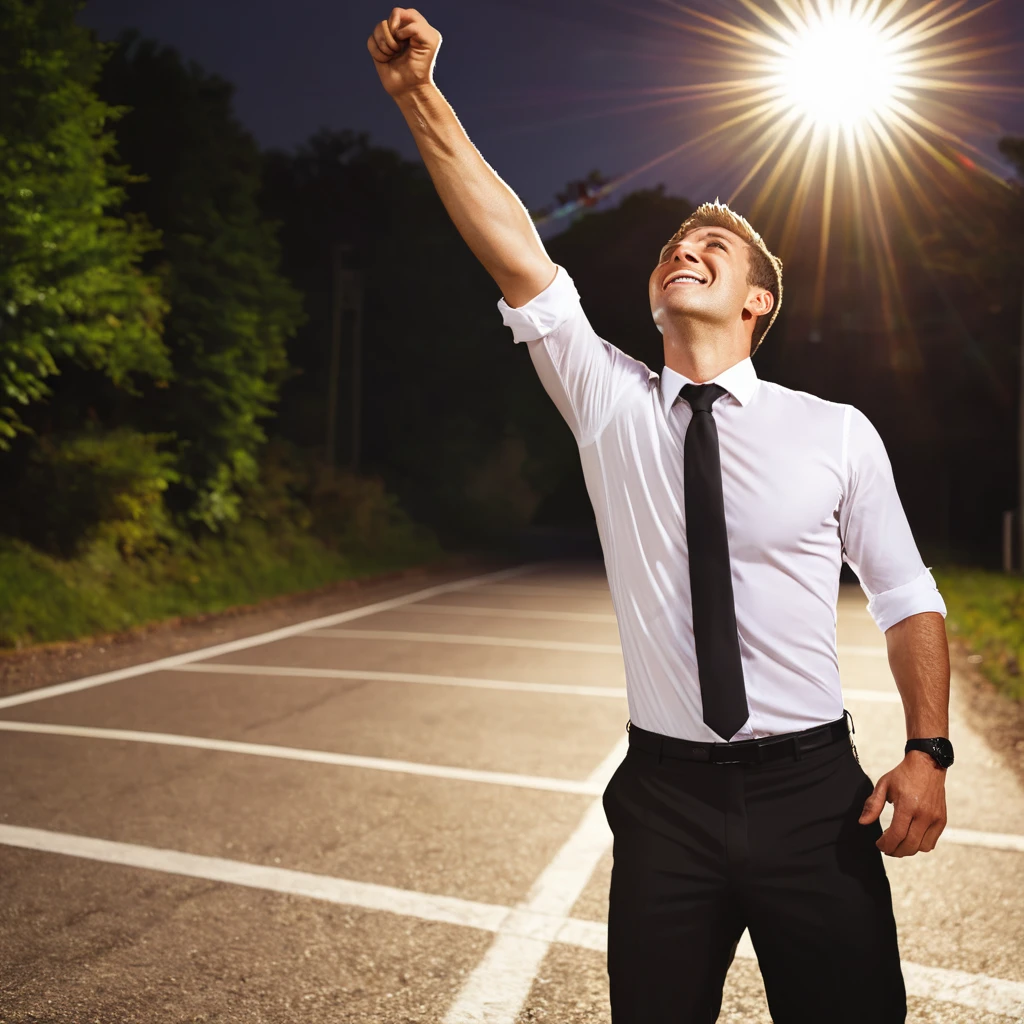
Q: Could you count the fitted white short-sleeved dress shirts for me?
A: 1